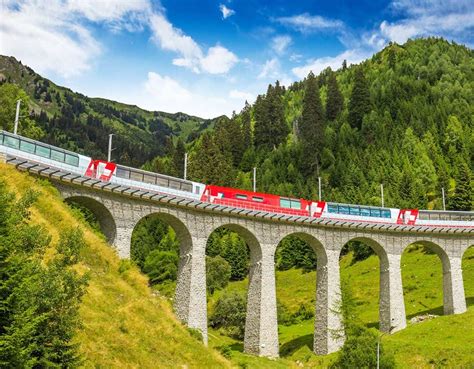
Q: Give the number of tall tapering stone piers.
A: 5